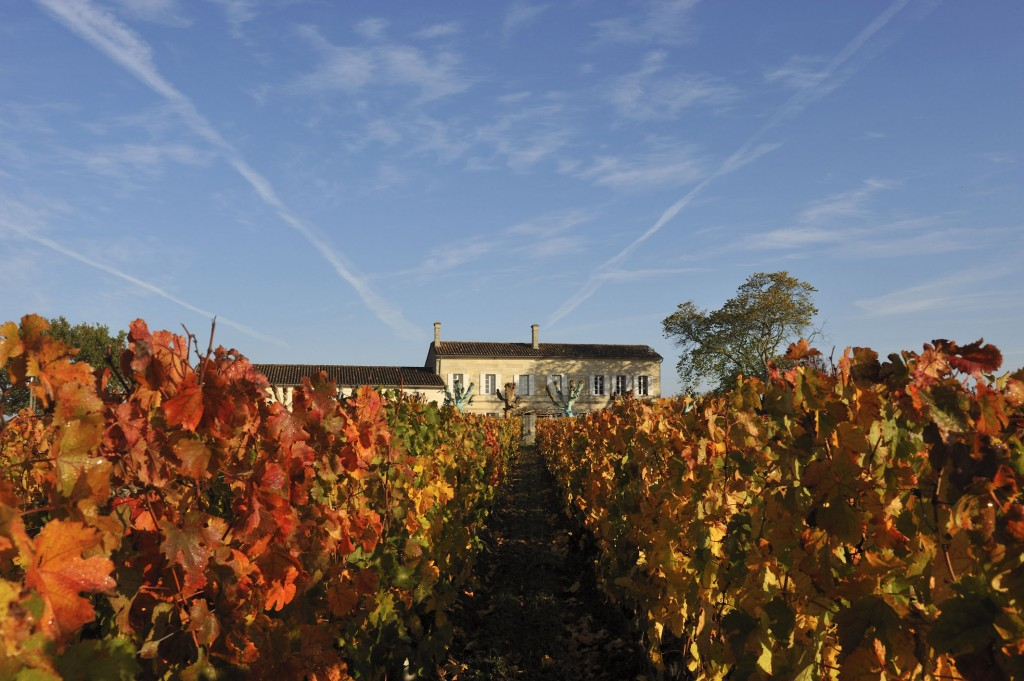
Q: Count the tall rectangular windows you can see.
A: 7